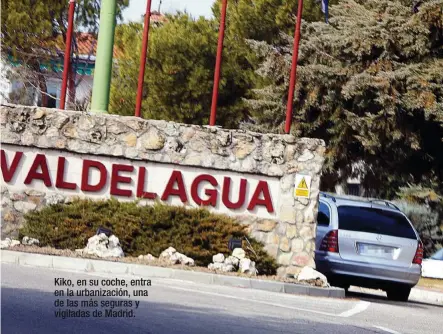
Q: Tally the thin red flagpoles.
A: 4